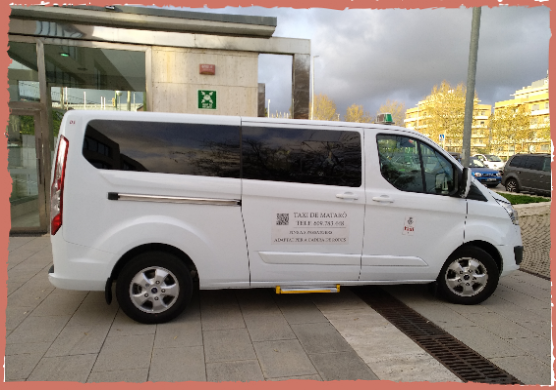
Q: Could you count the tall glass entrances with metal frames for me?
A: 1